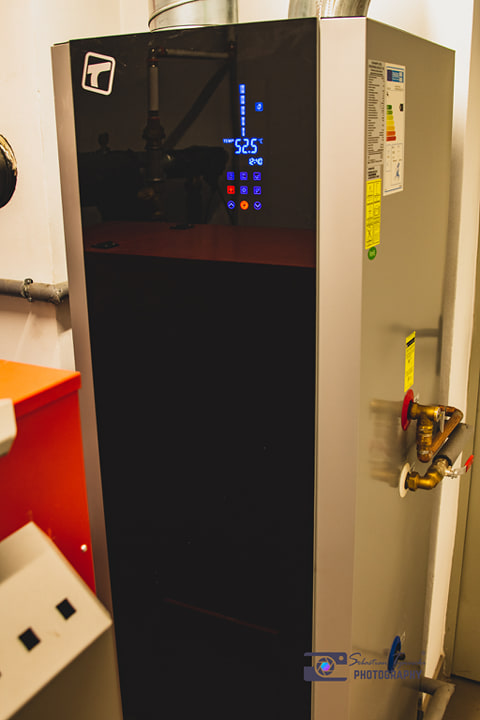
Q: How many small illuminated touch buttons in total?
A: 9